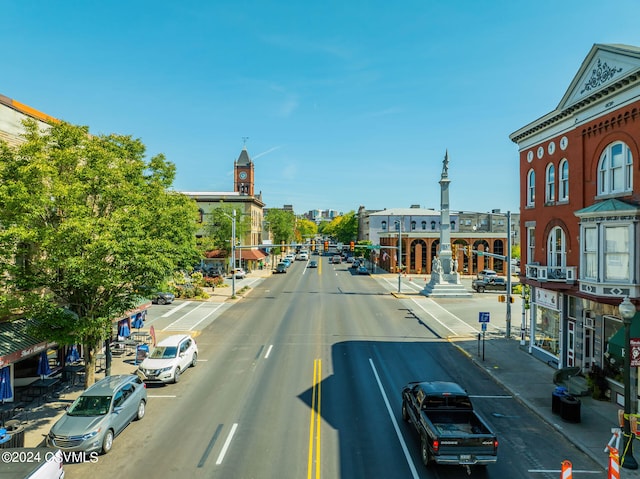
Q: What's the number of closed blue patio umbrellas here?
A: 5